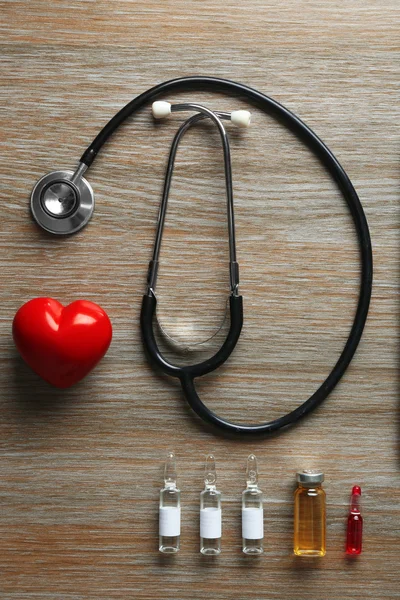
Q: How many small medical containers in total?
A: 5